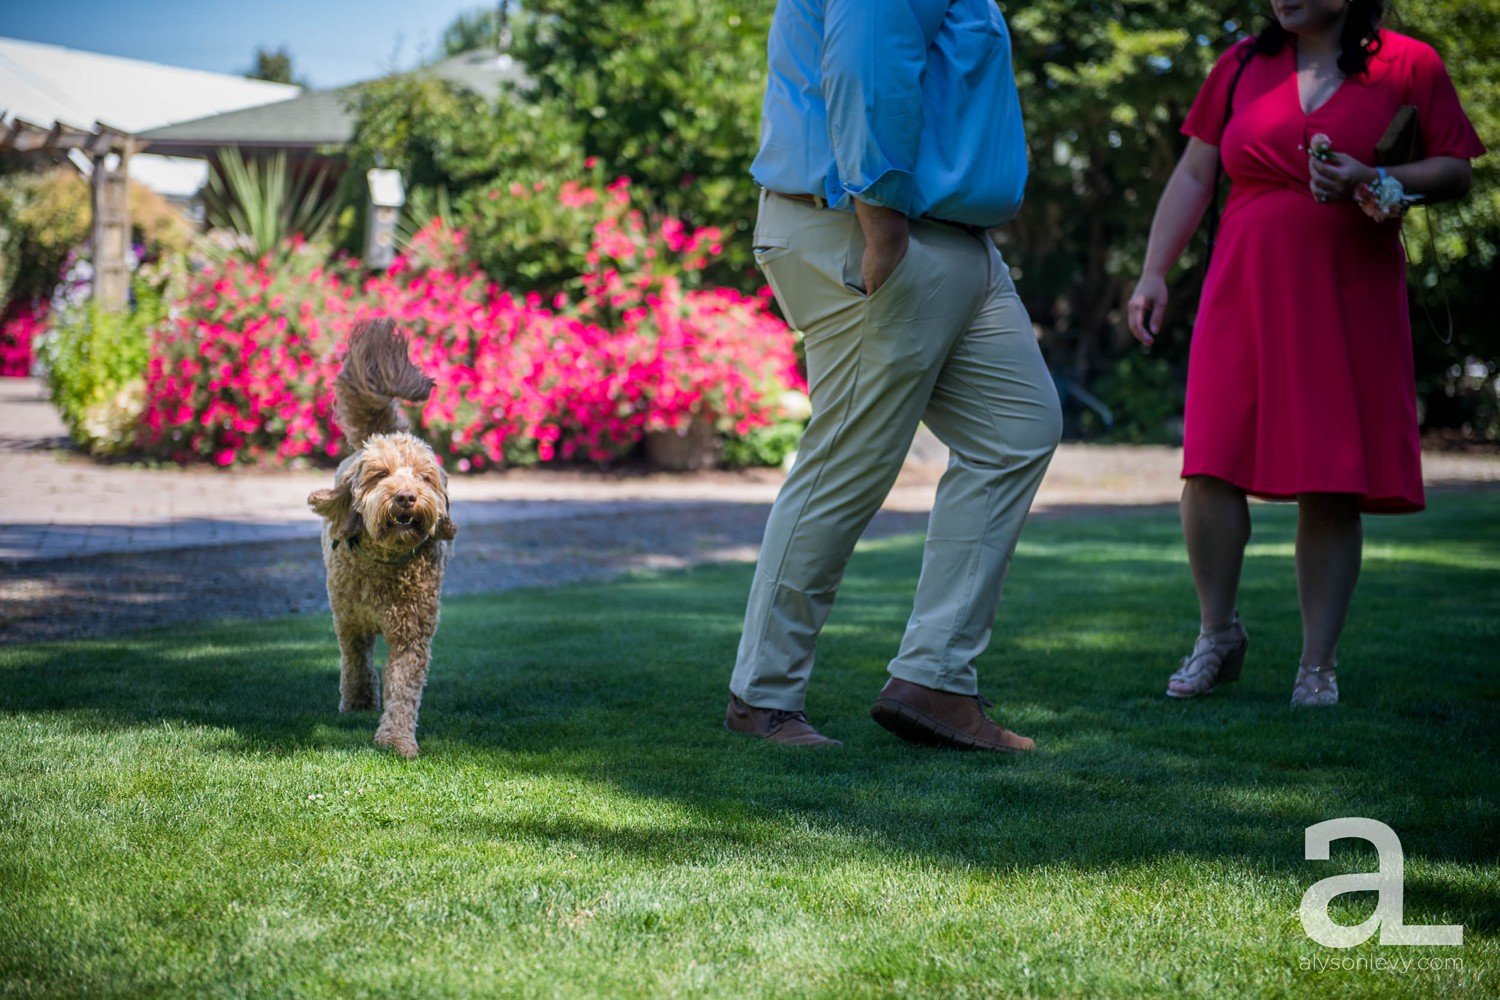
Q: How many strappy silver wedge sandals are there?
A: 2